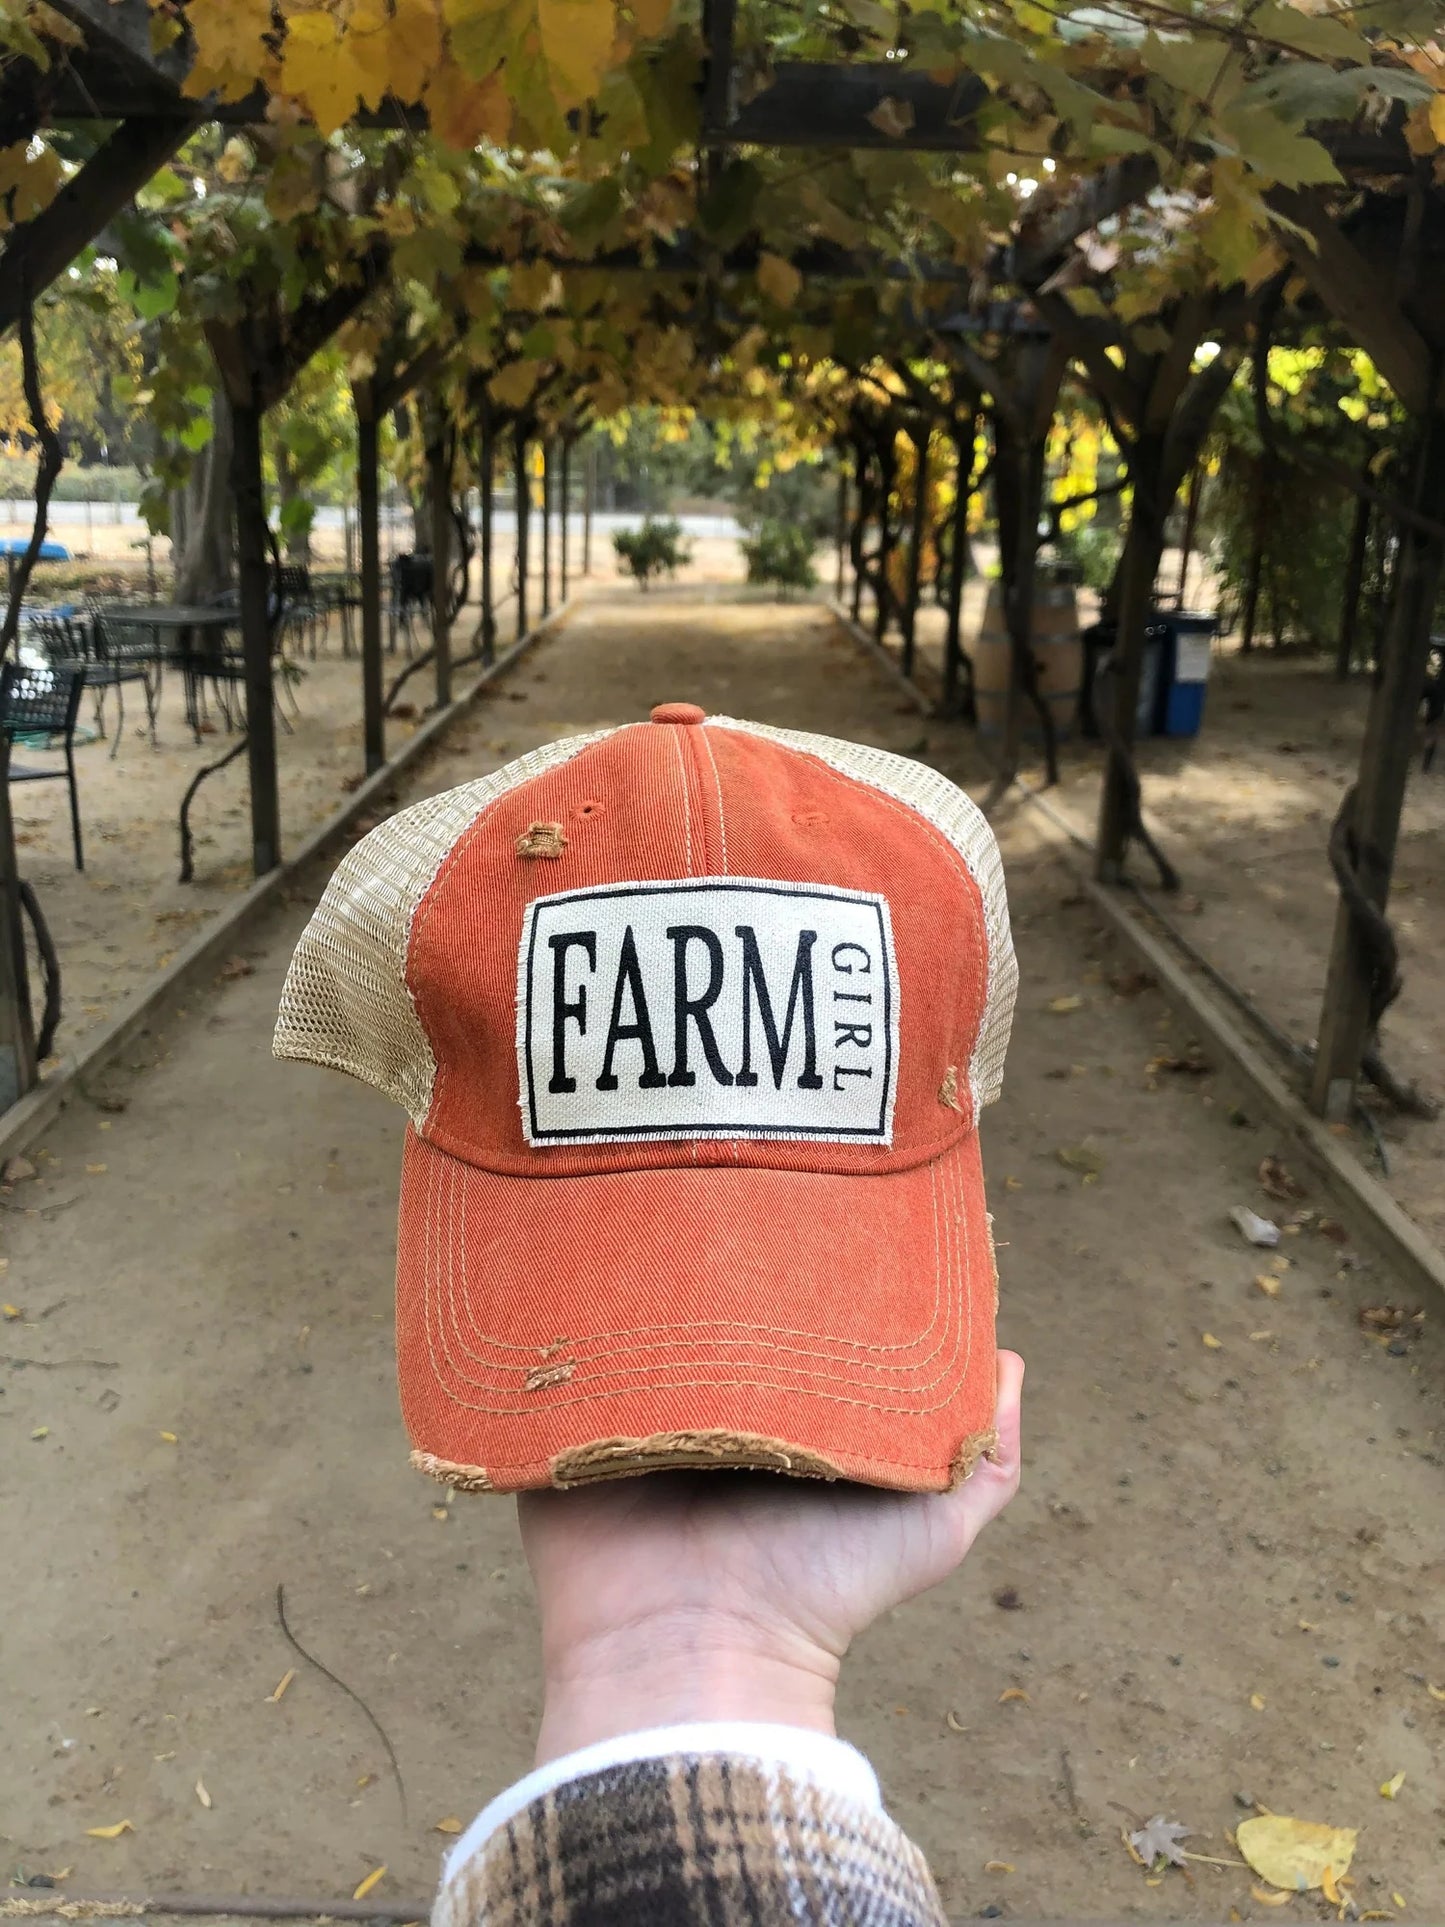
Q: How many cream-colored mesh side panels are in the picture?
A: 2